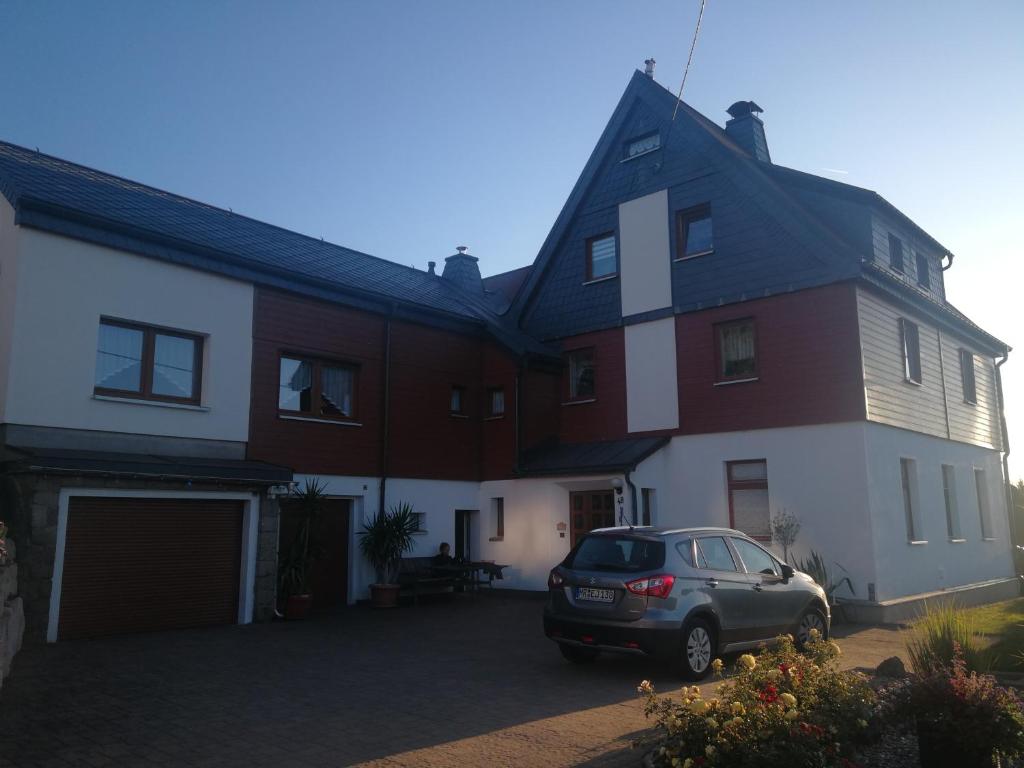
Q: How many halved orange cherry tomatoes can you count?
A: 0